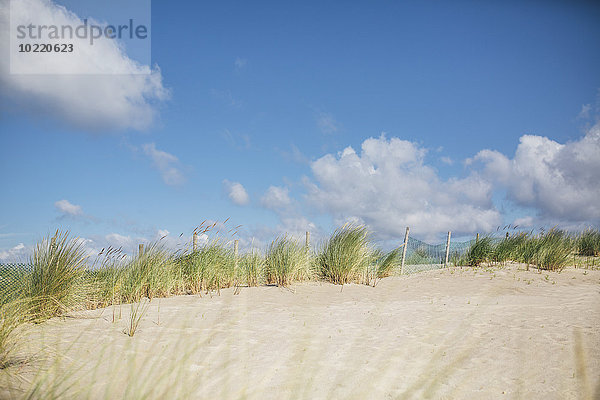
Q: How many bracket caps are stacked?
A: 0